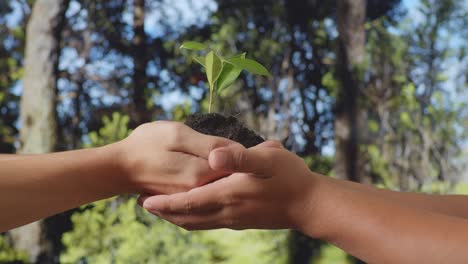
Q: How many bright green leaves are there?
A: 5